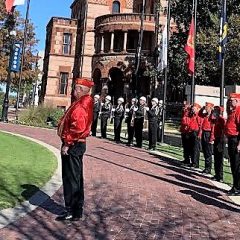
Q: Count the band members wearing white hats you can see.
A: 7